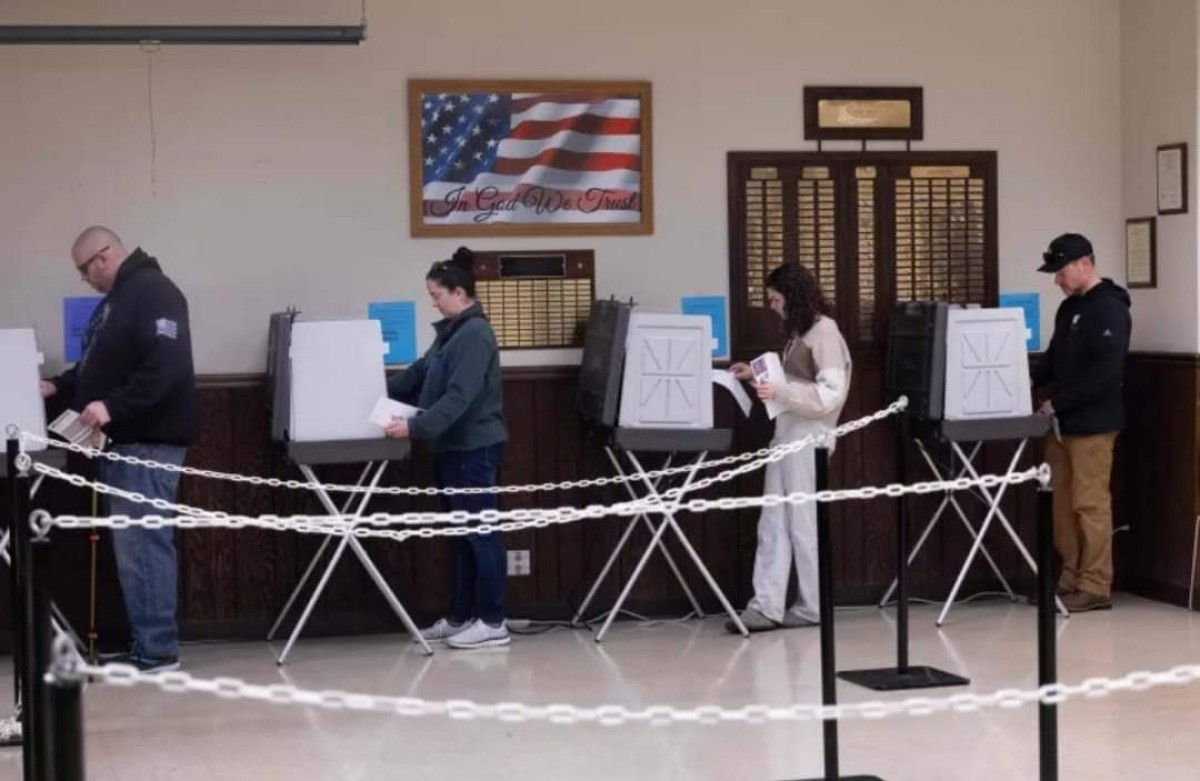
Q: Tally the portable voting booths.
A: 4